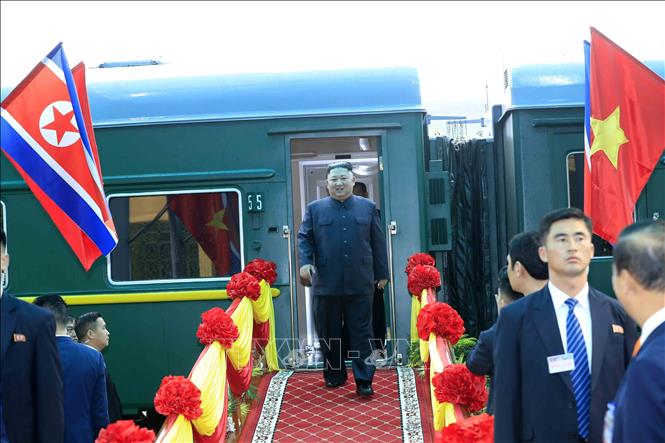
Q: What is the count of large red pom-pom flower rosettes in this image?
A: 10